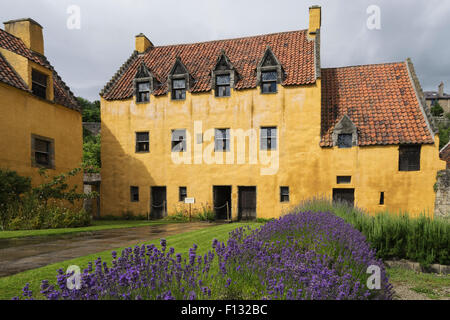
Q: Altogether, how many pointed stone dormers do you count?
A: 5